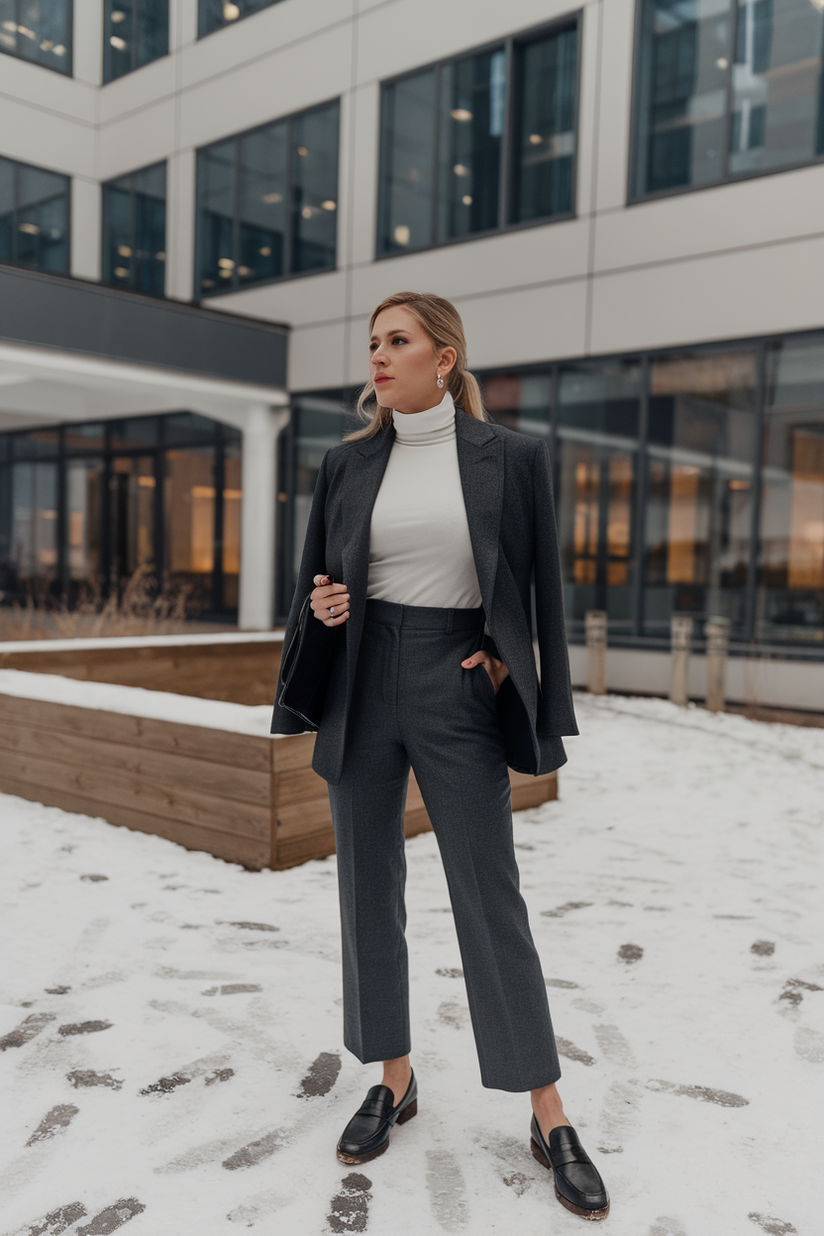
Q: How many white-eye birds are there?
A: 0